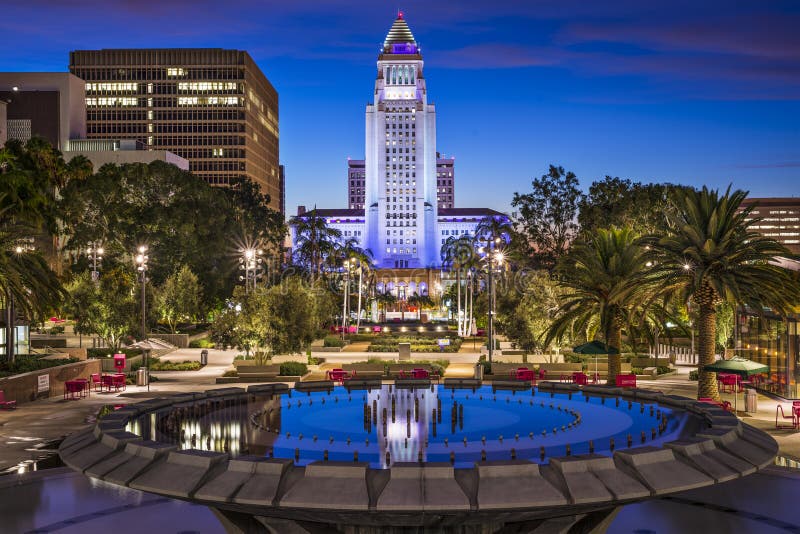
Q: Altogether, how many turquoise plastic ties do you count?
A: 0